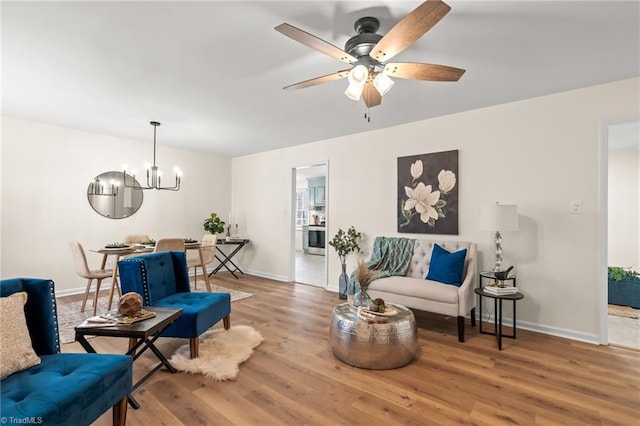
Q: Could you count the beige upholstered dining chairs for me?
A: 4